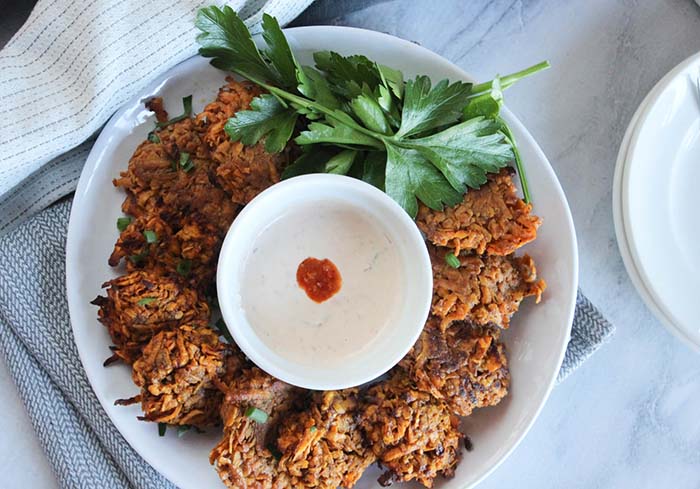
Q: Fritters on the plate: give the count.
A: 11